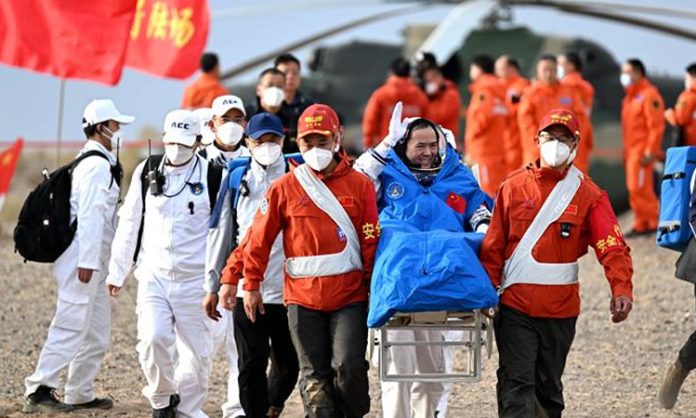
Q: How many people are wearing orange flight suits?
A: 9